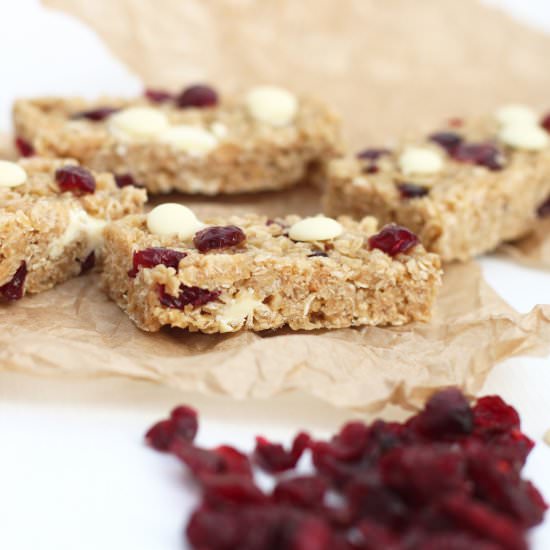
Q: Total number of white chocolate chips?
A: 9